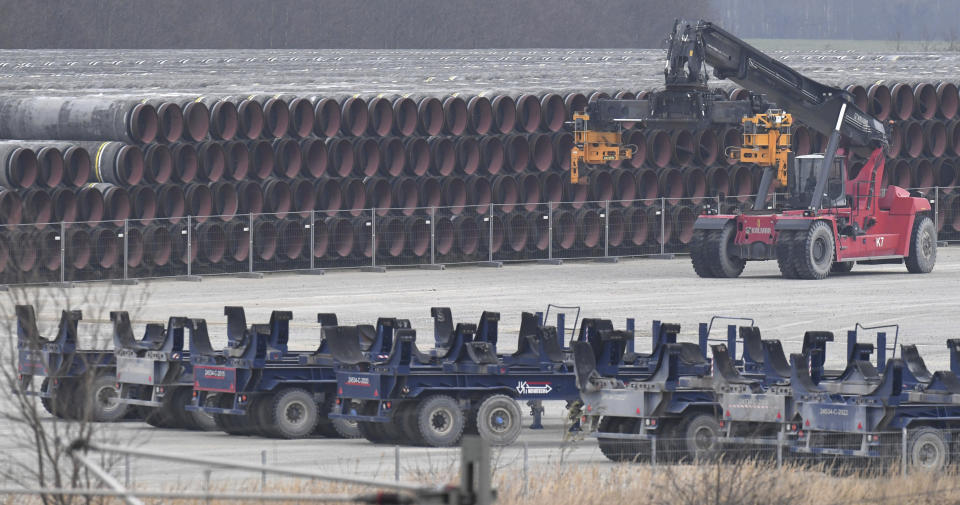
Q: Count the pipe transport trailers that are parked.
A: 7